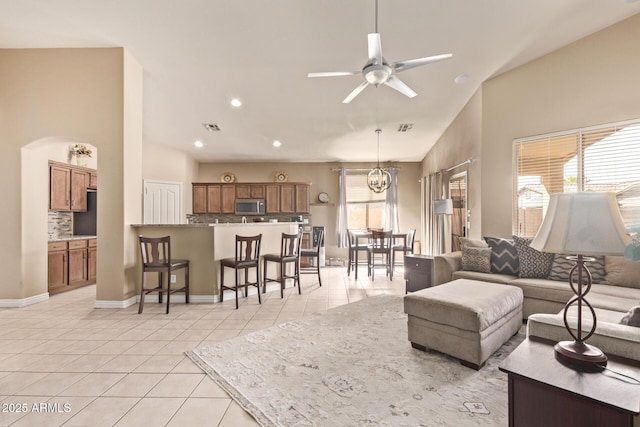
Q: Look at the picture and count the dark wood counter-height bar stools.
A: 4